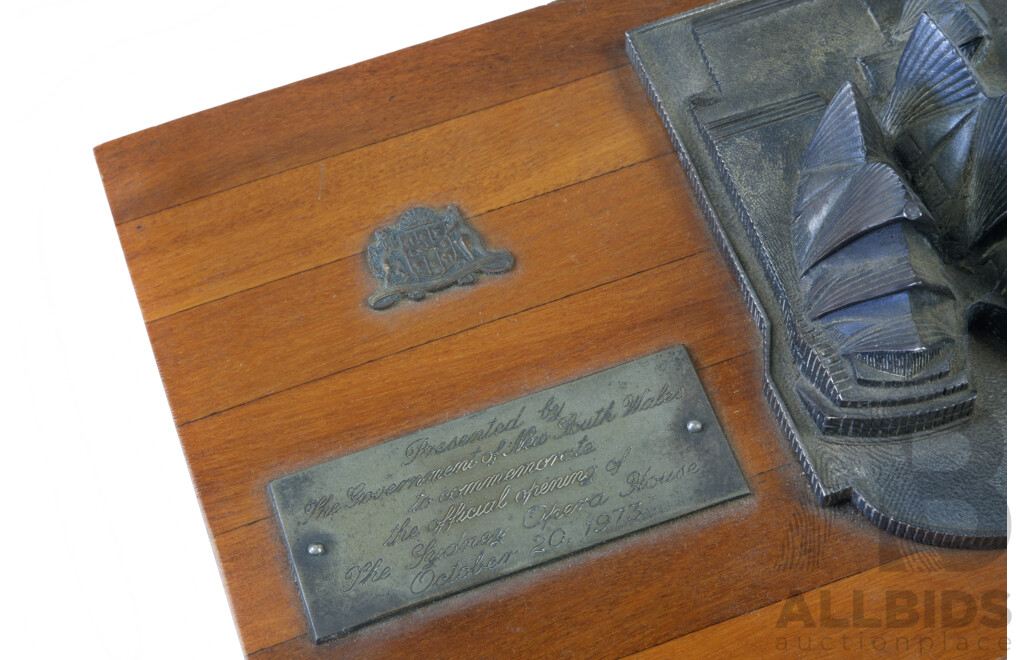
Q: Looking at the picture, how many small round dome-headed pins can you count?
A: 2